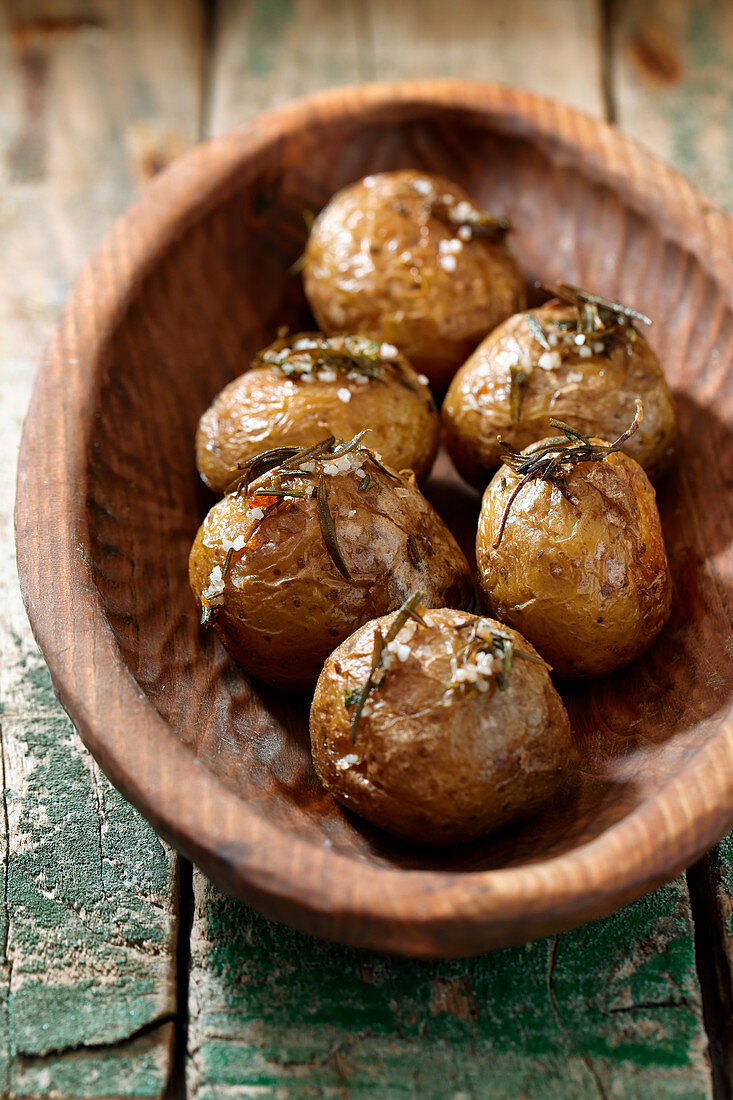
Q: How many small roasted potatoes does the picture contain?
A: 6